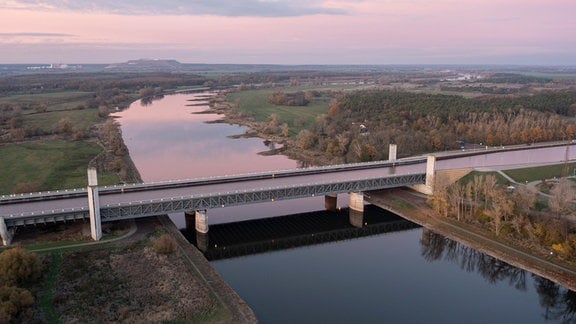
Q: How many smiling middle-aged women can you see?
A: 0